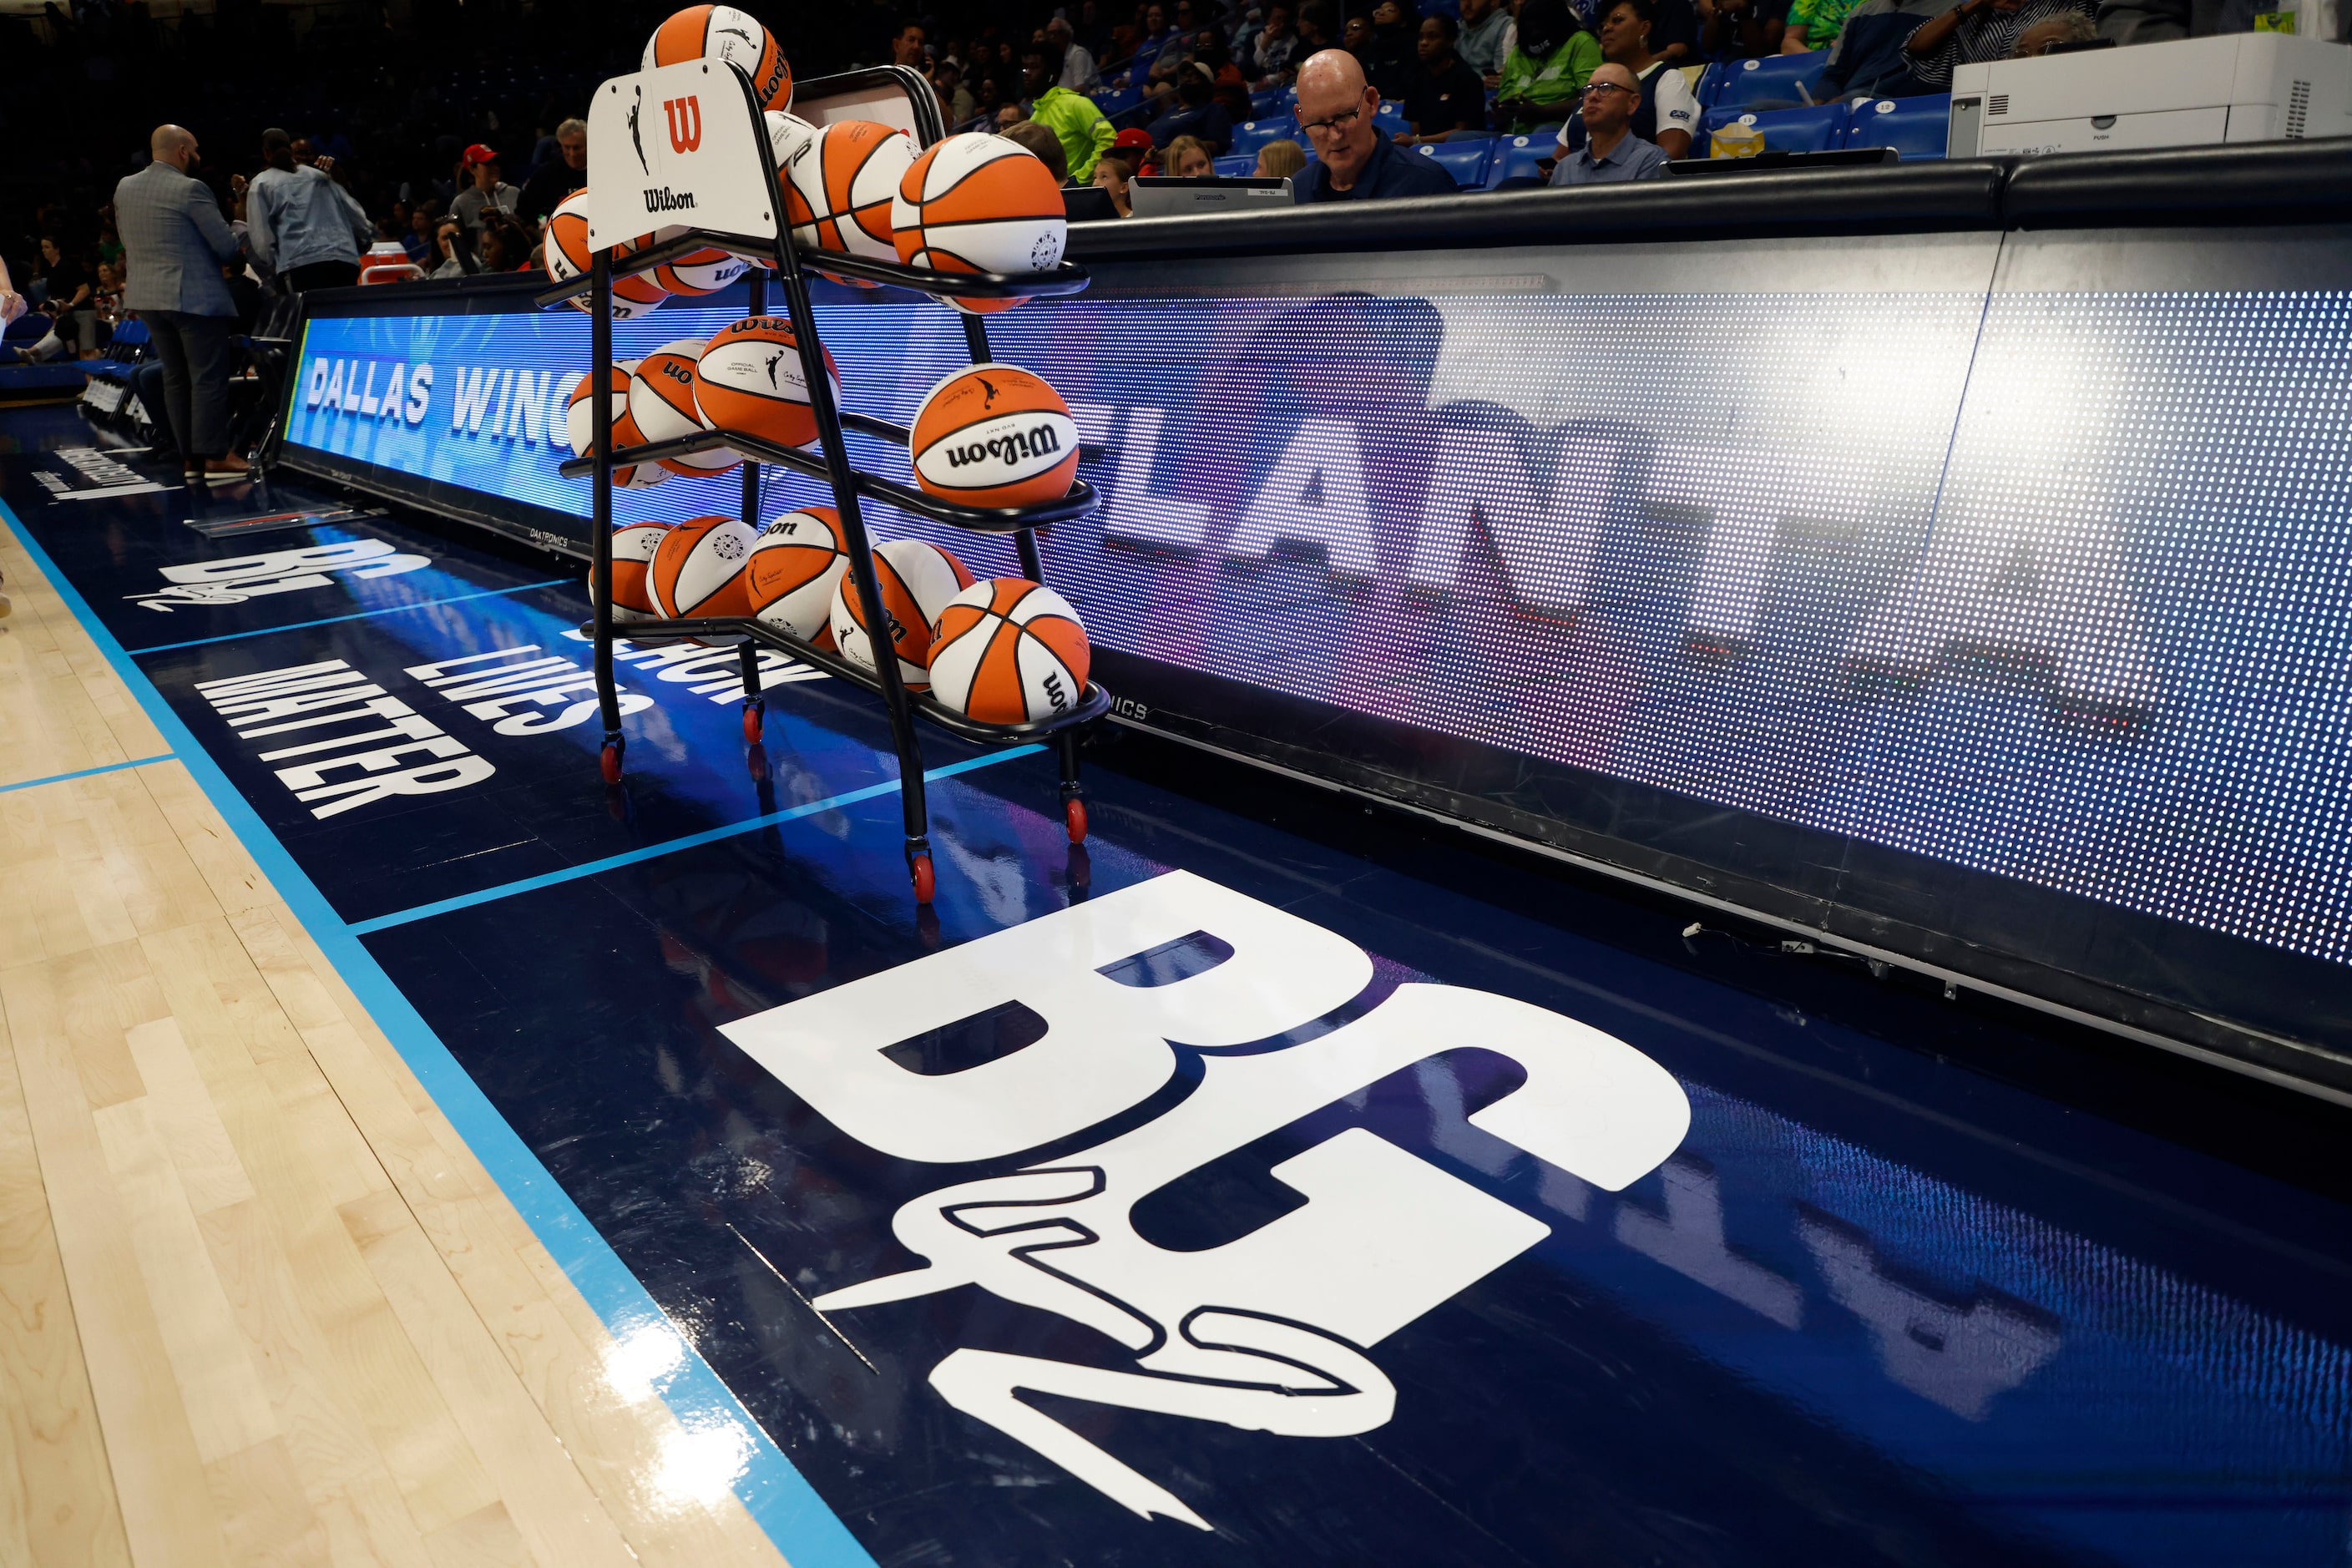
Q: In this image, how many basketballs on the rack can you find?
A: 15